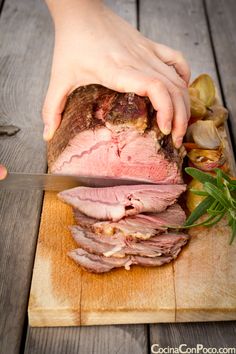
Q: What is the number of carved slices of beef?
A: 4